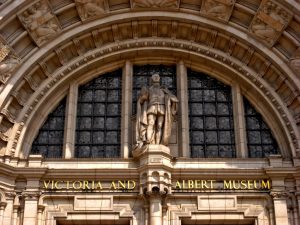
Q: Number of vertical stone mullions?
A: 4